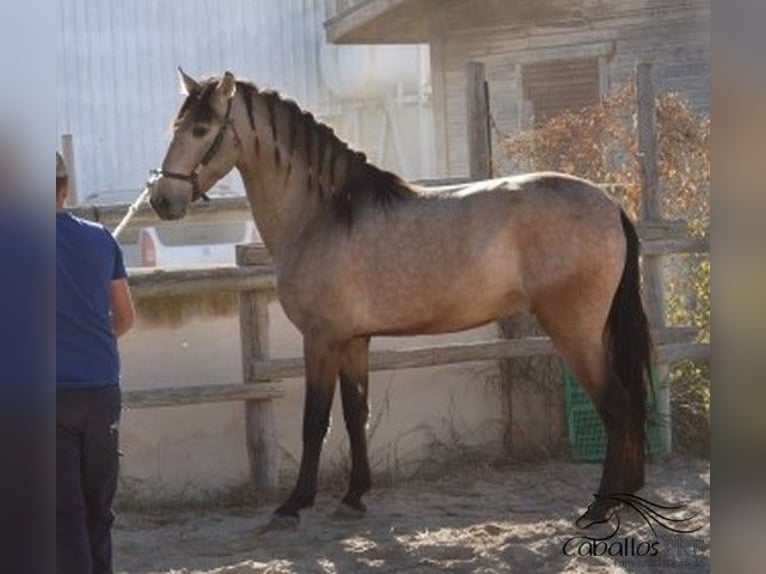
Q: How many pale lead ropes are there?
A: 1